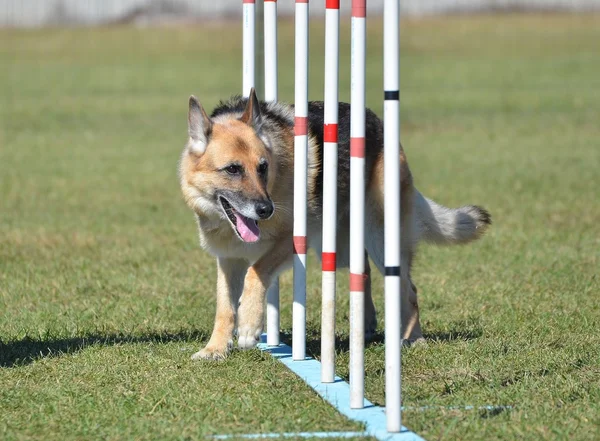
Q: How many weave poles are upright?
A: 6